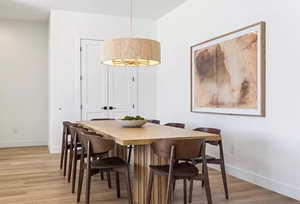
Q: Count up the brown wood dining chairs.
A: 8